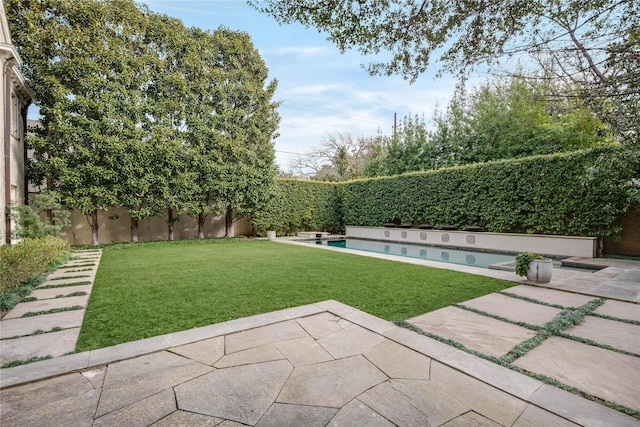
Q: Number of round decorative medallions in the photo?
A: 5